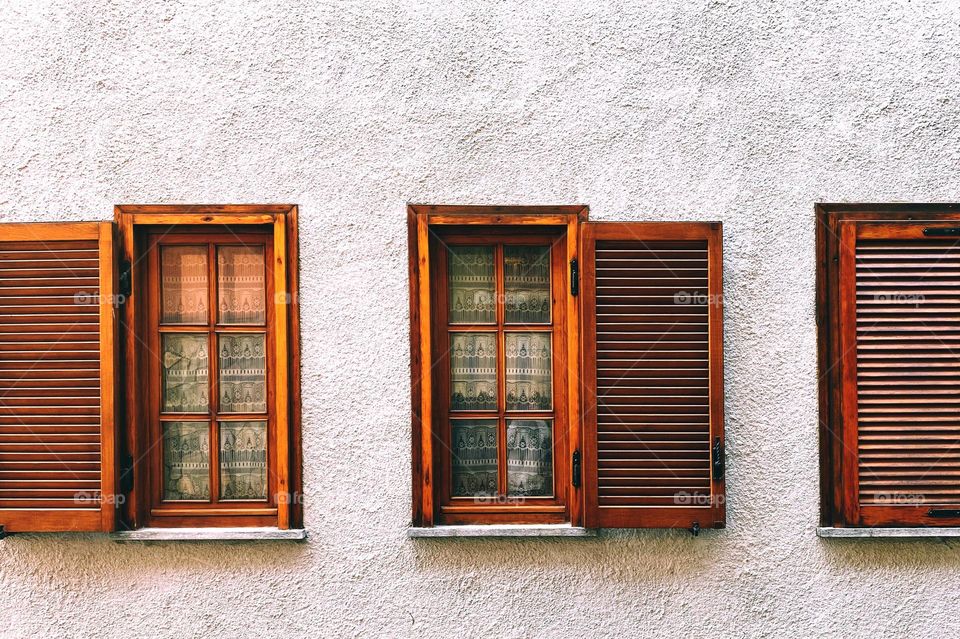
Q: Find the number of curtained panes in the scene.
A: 12